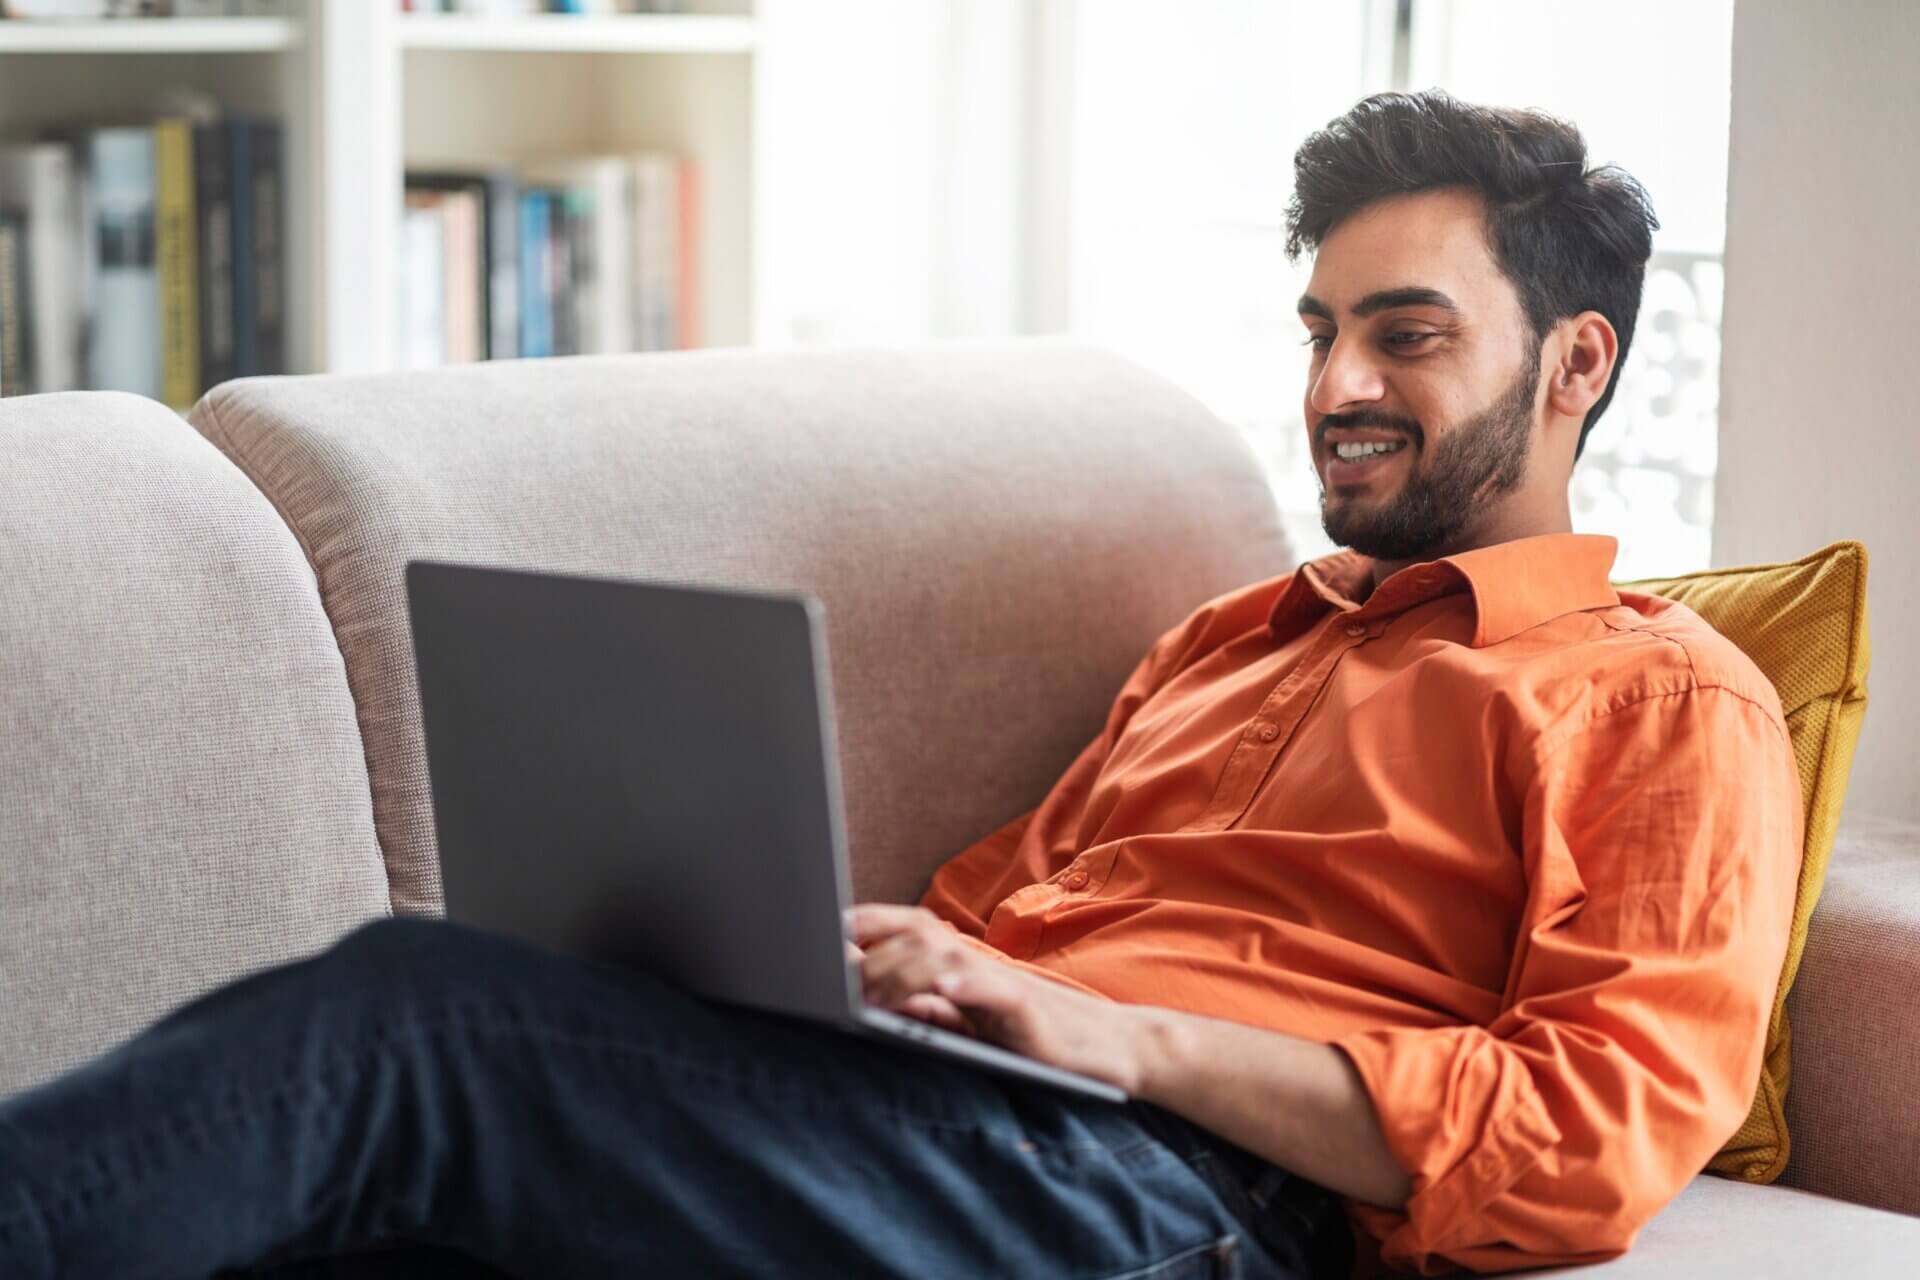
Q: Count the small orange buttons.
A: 3